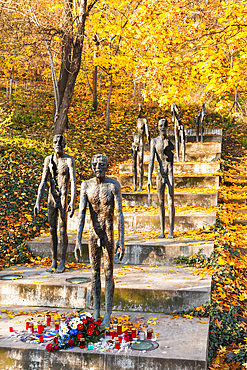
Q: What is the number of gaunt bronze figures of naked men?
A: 6